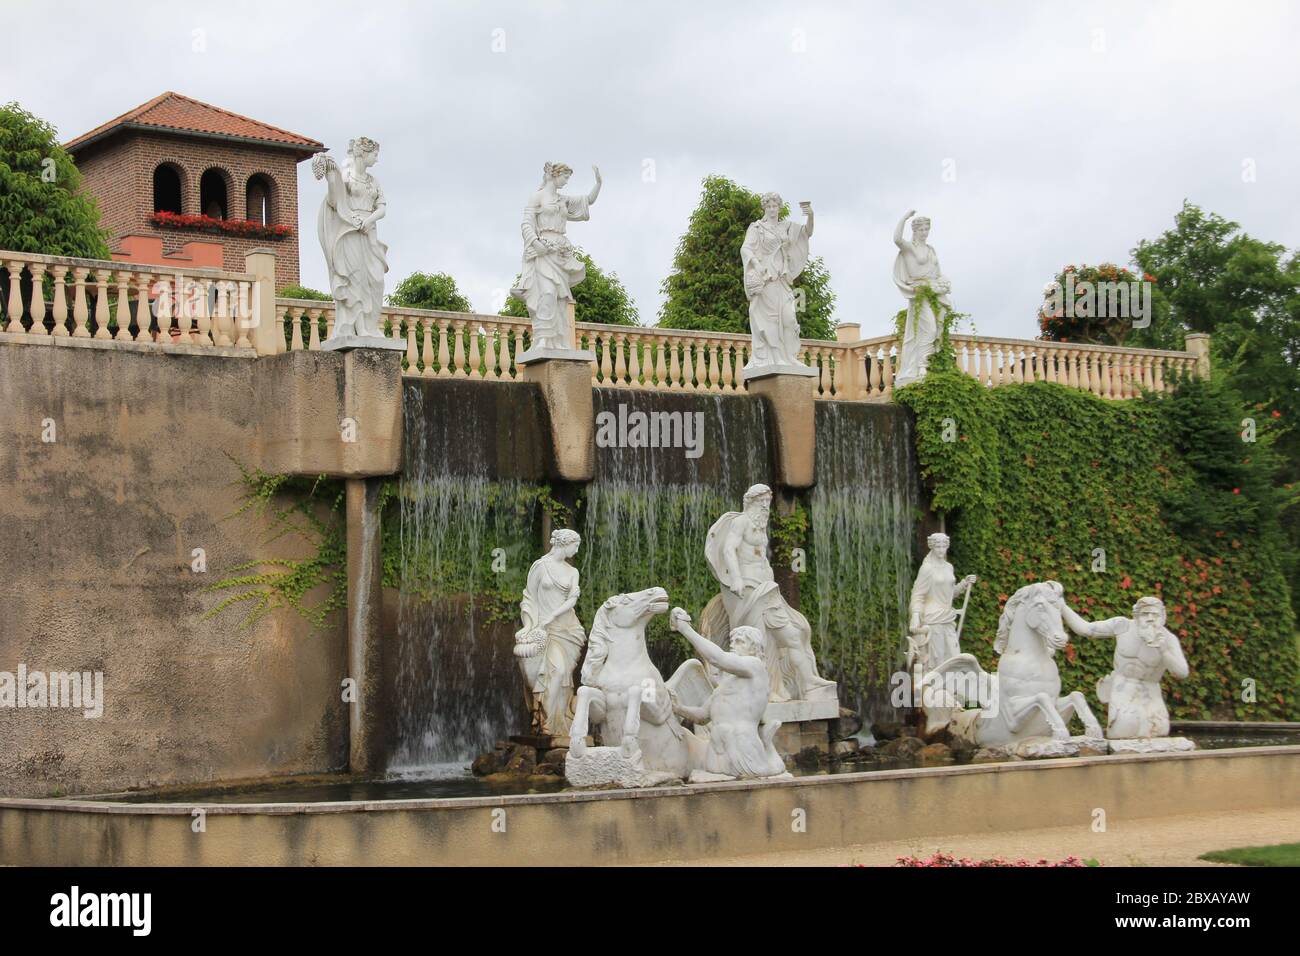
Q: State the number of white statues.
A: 11